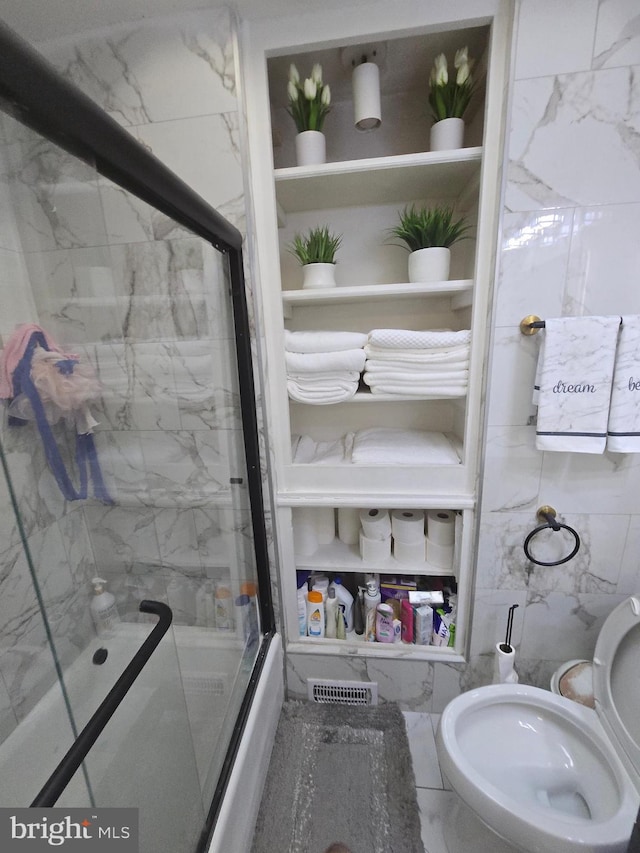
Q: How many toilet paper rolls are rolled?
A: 6